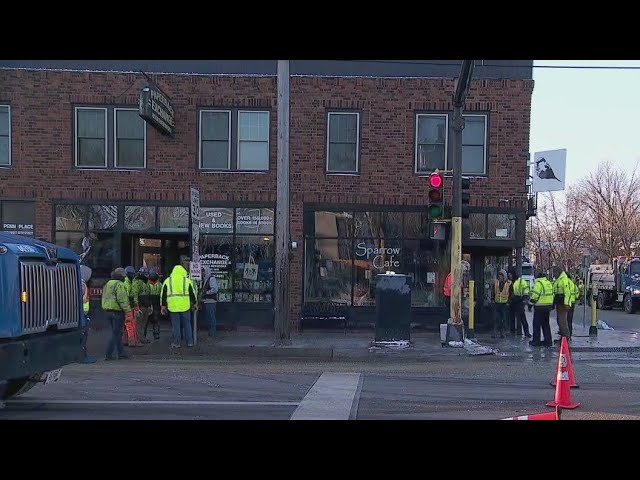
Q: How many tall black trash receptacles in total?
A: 1